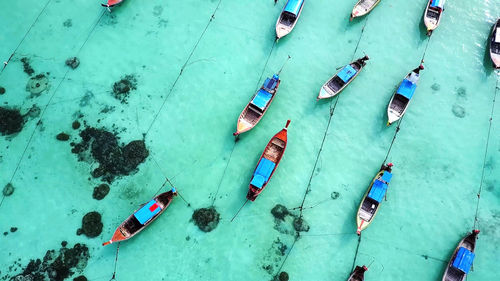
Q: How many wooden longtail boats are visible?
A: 13